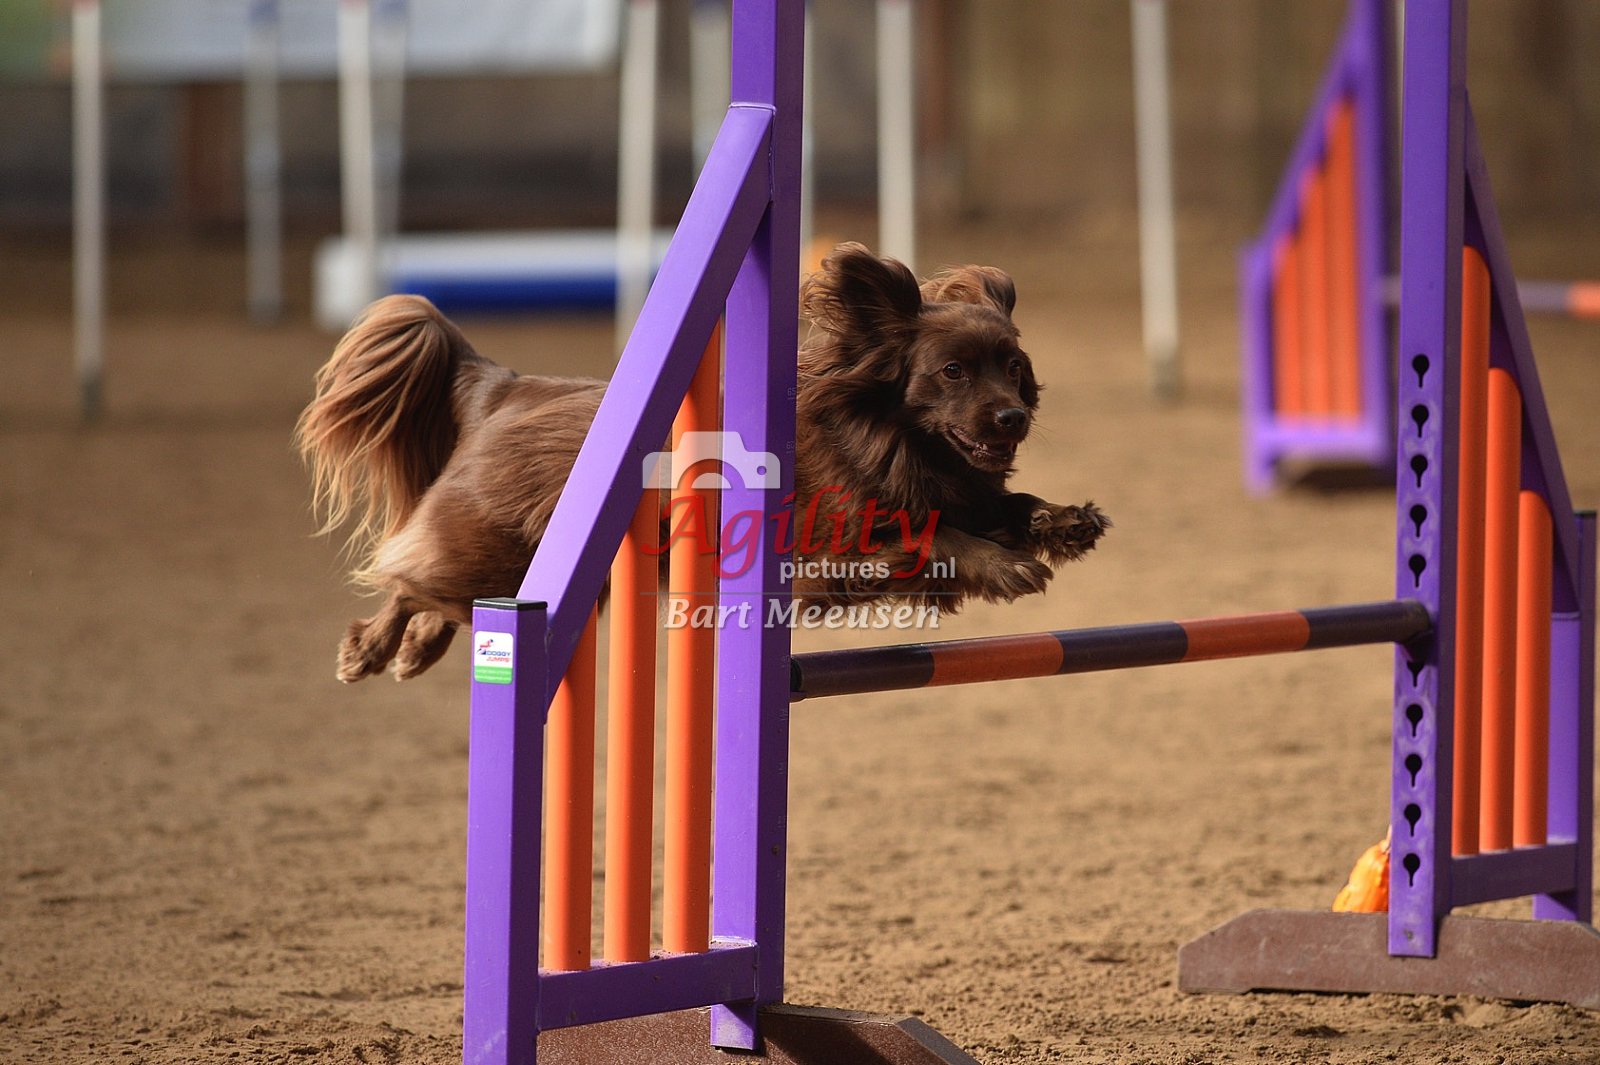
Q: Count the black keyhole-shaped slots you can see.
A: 10